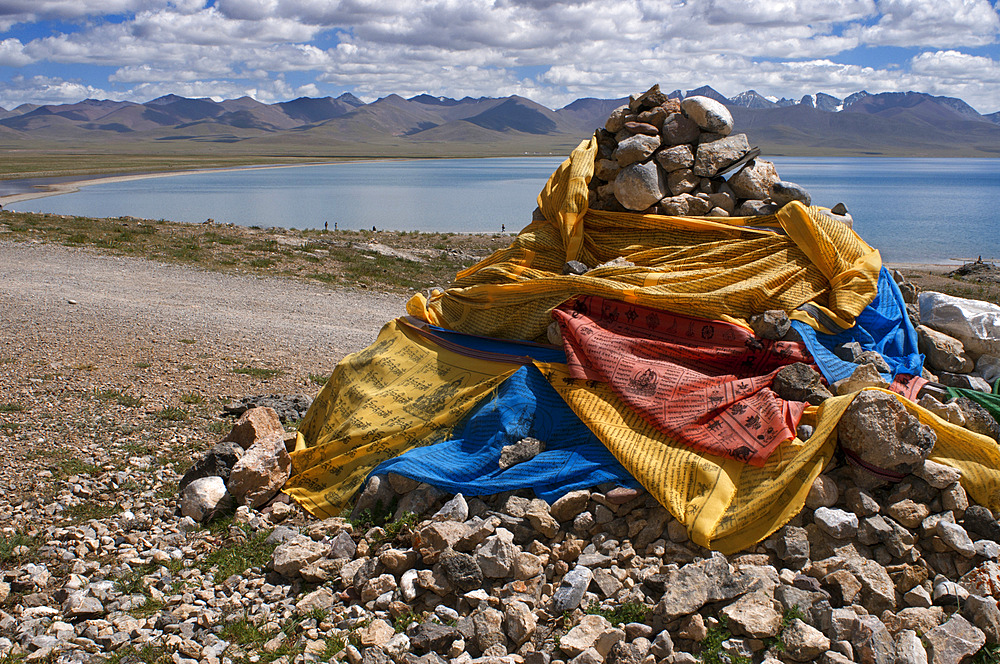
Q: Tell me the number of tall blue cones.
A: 0